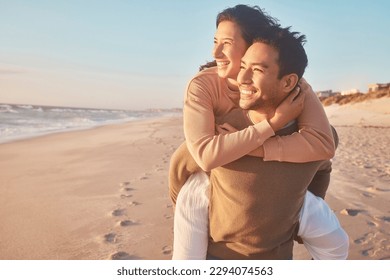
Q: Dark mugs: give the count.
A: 0